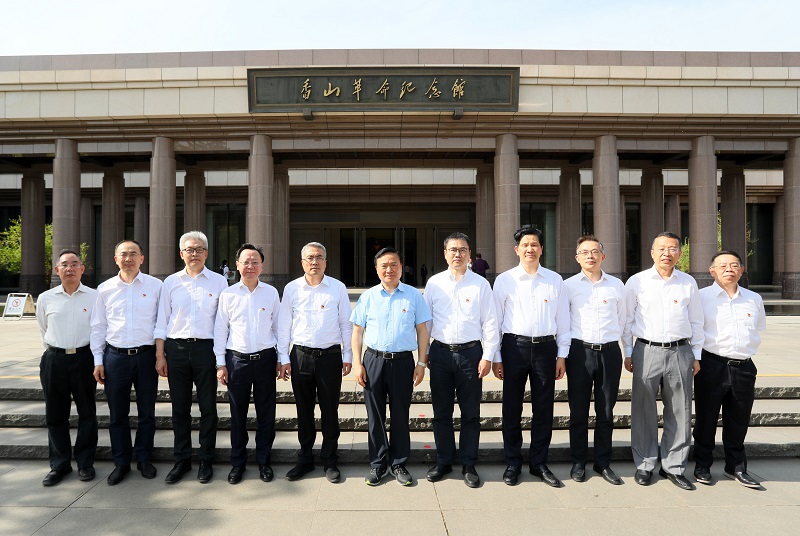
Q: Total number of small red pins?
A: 11